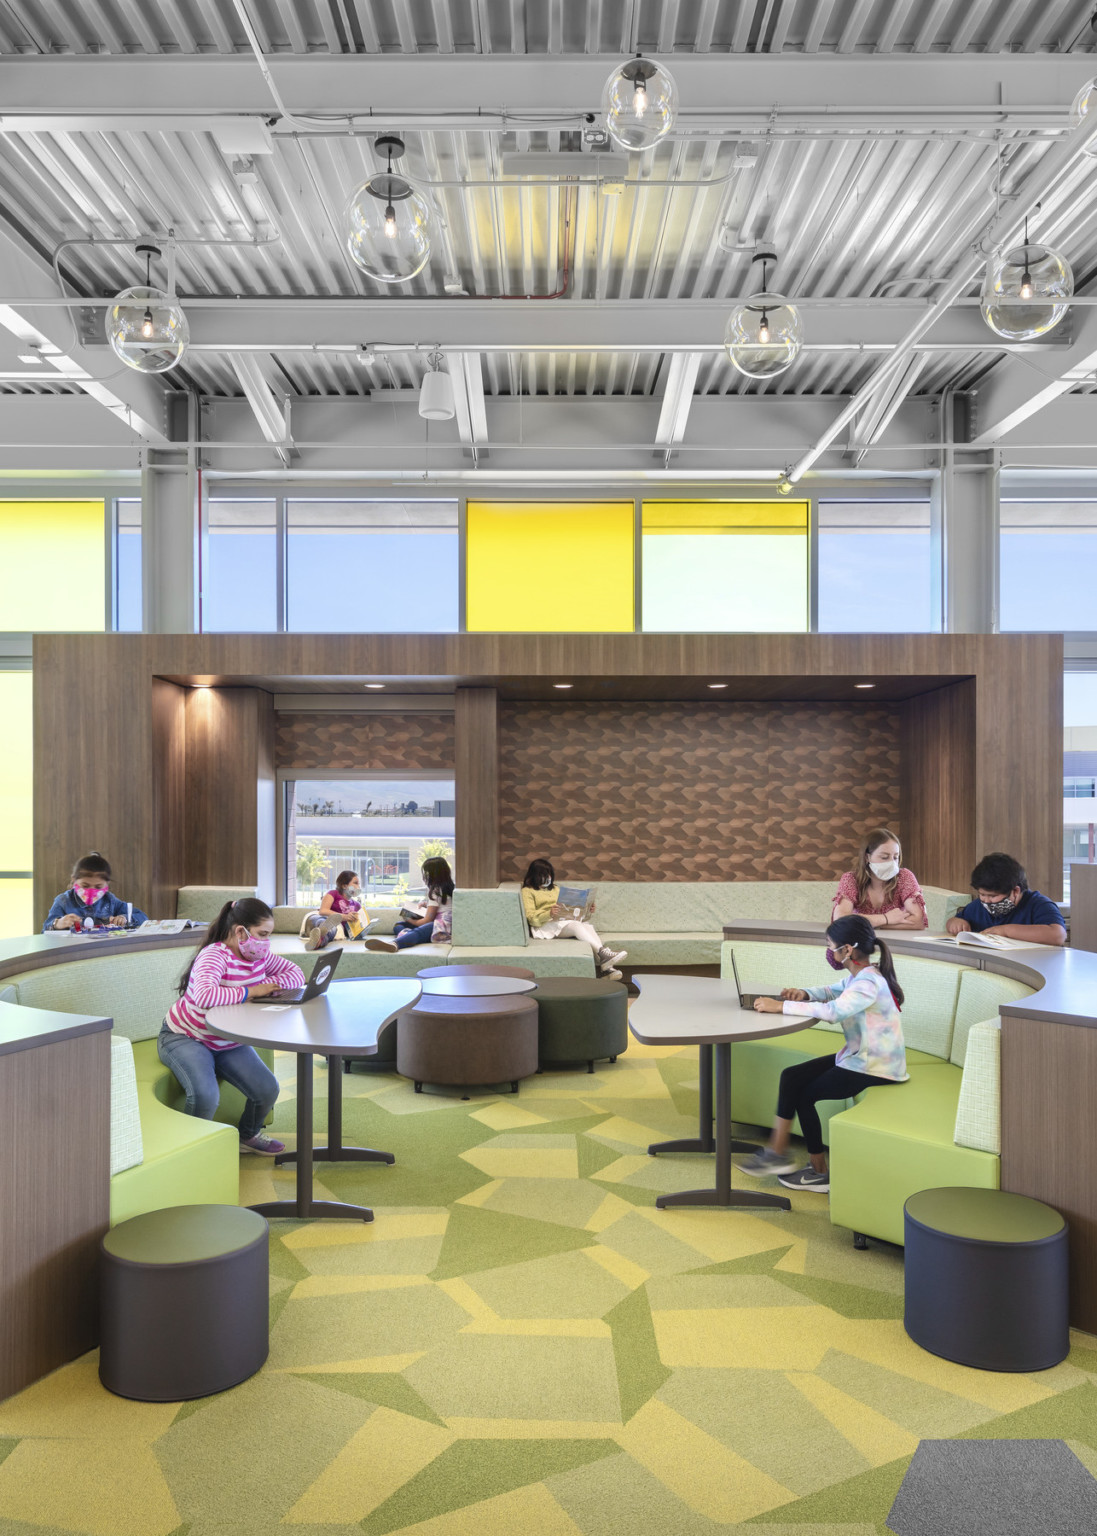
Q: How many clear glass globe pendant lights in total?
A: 6